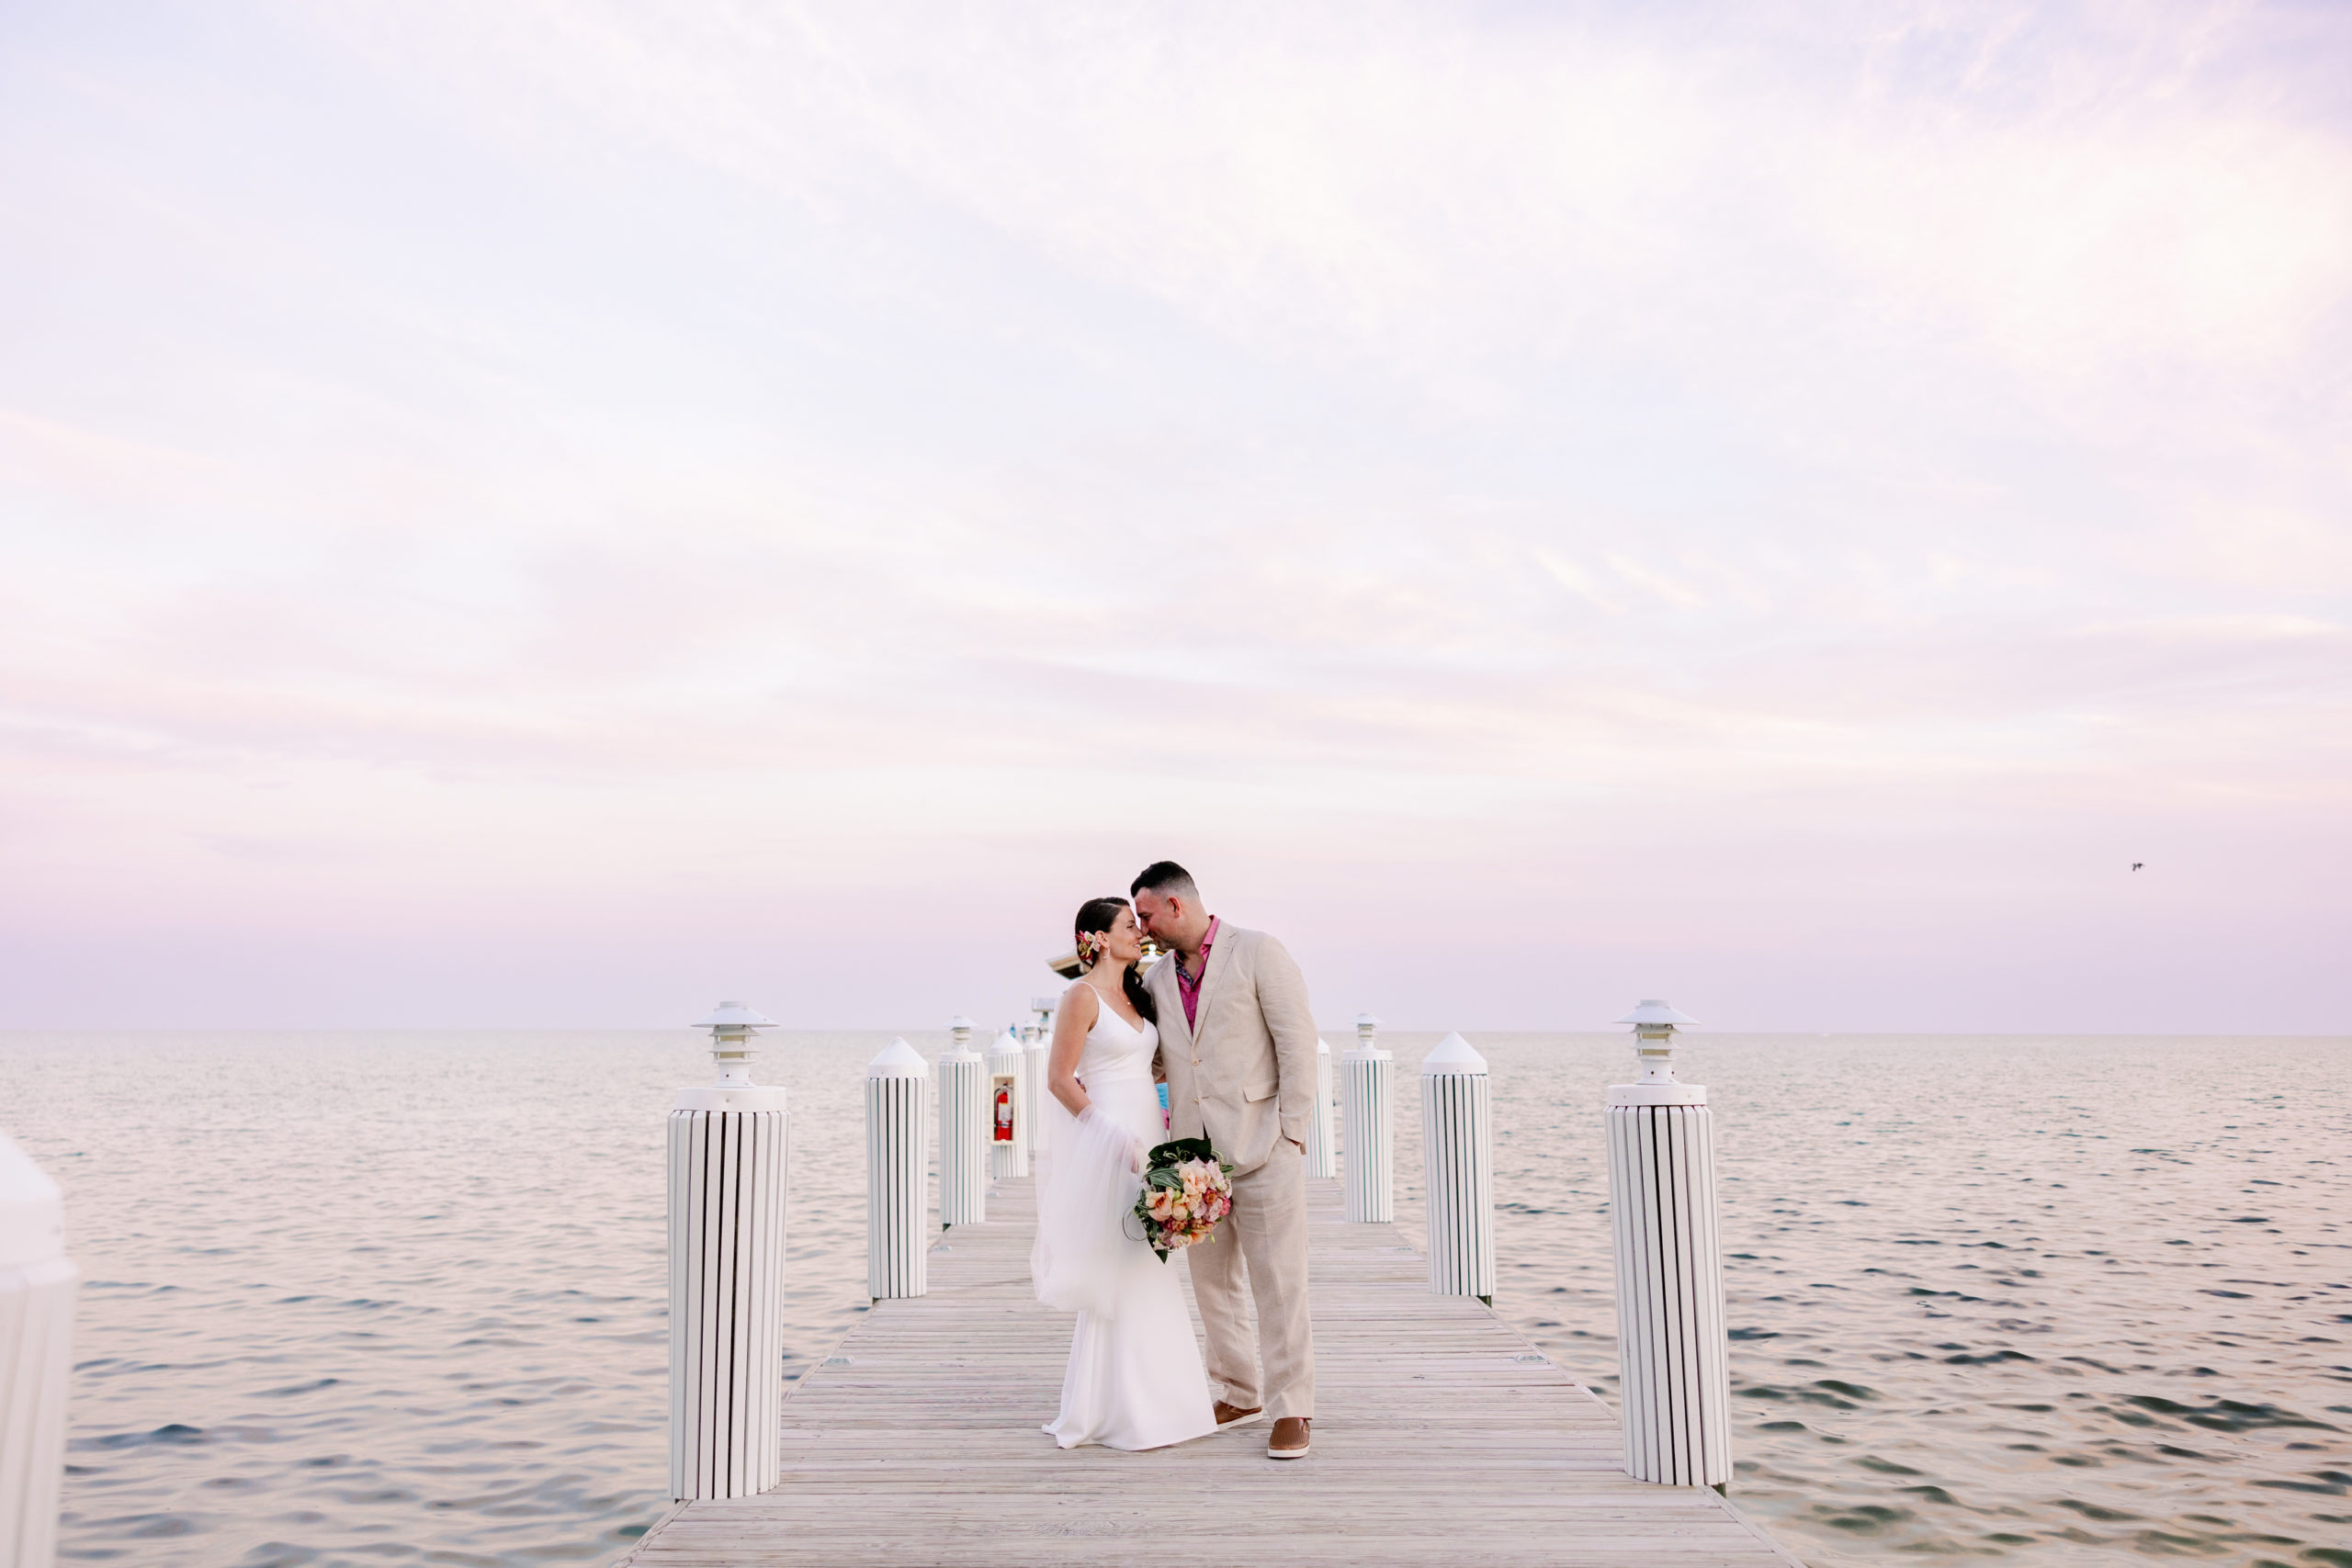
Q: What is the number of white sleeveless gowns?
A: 1